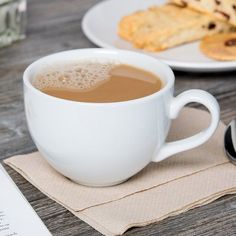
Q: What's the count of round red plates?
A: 0